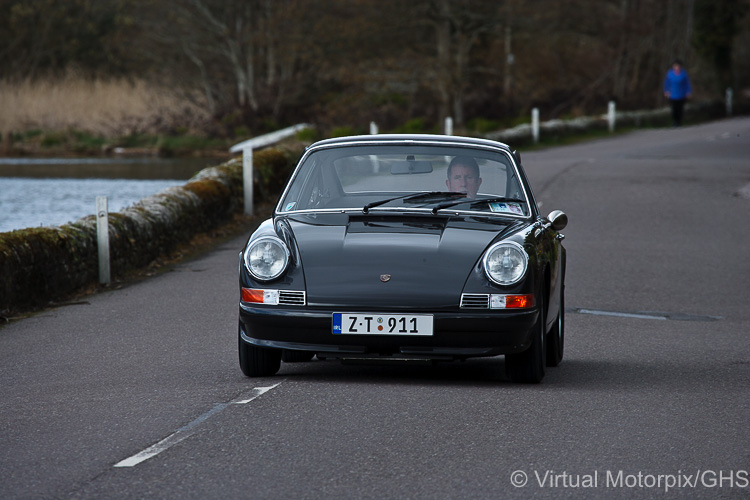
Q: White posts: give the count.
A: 7